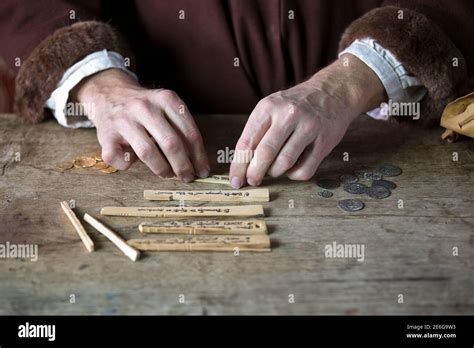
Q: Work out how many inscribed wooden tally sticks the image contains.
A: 5